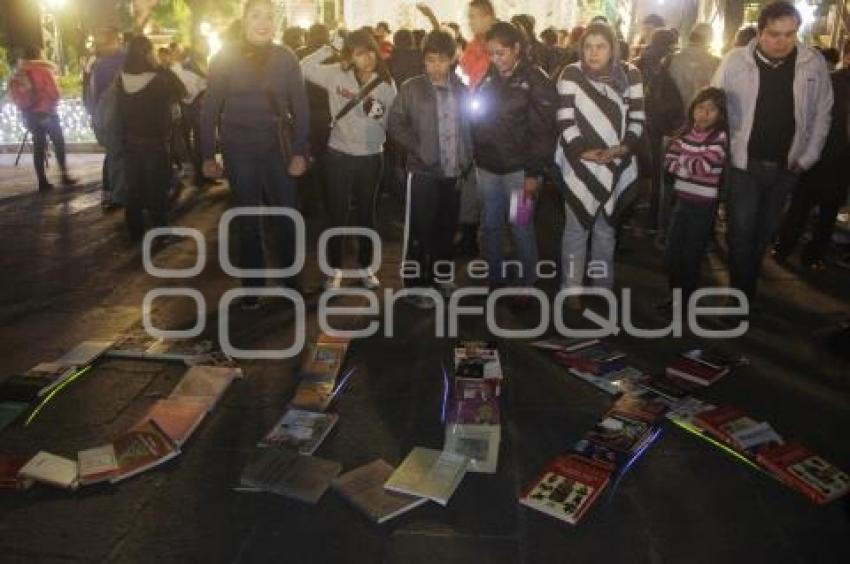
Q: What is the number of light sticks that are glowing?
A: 5